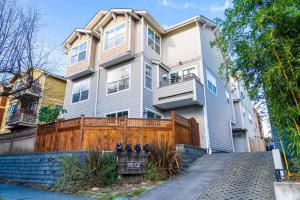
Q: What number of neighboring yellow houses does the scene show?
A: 1